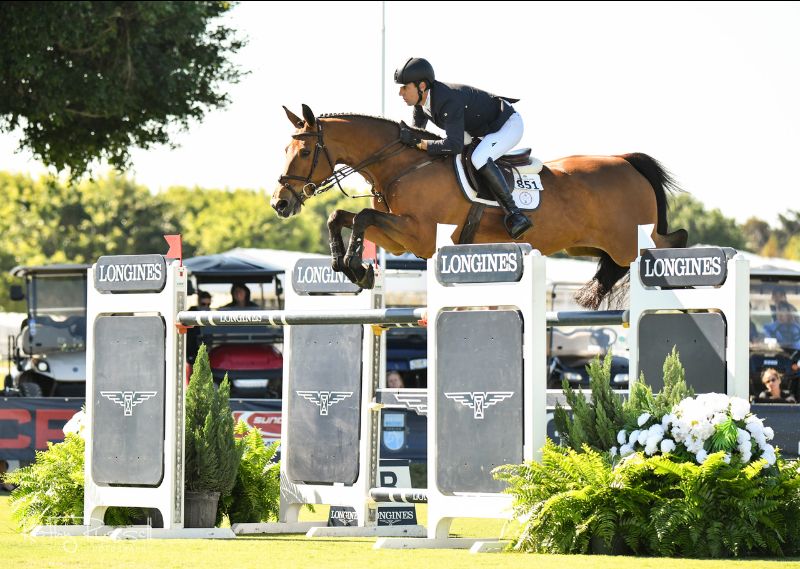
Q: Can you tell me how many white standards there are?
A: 4